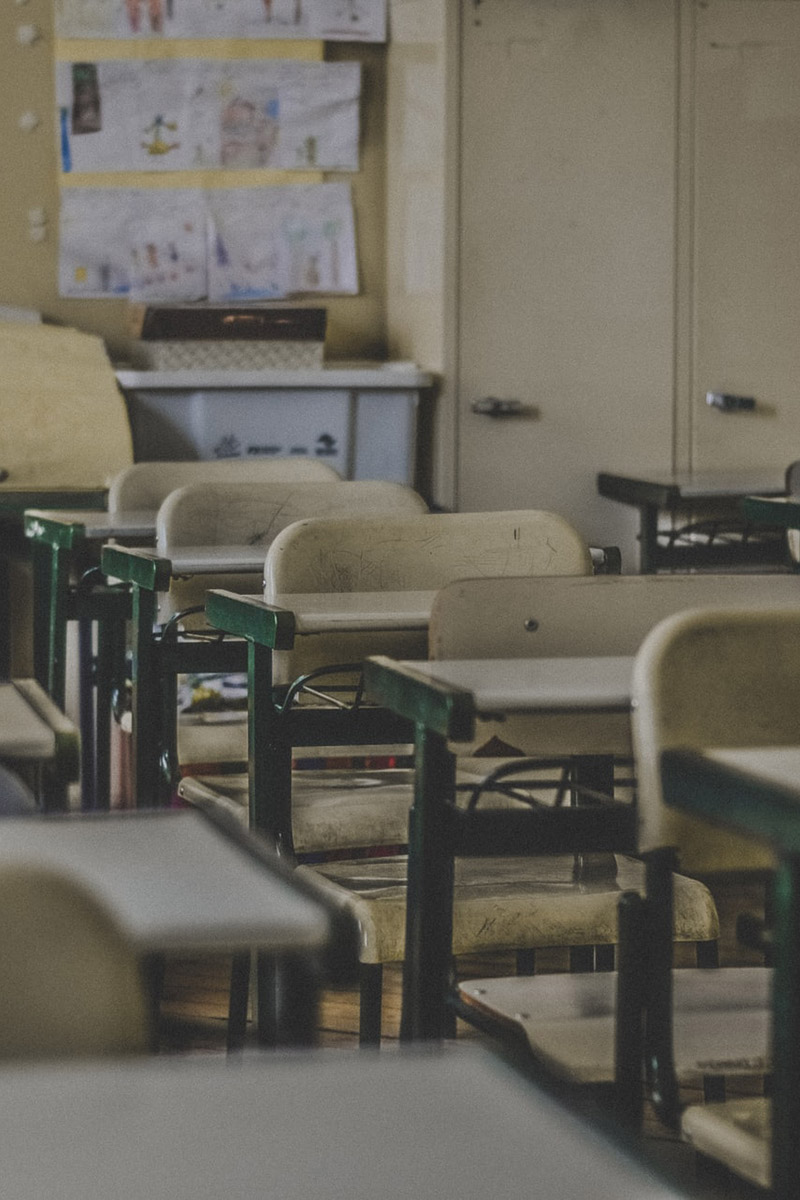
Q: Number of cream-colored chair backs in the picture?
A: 6